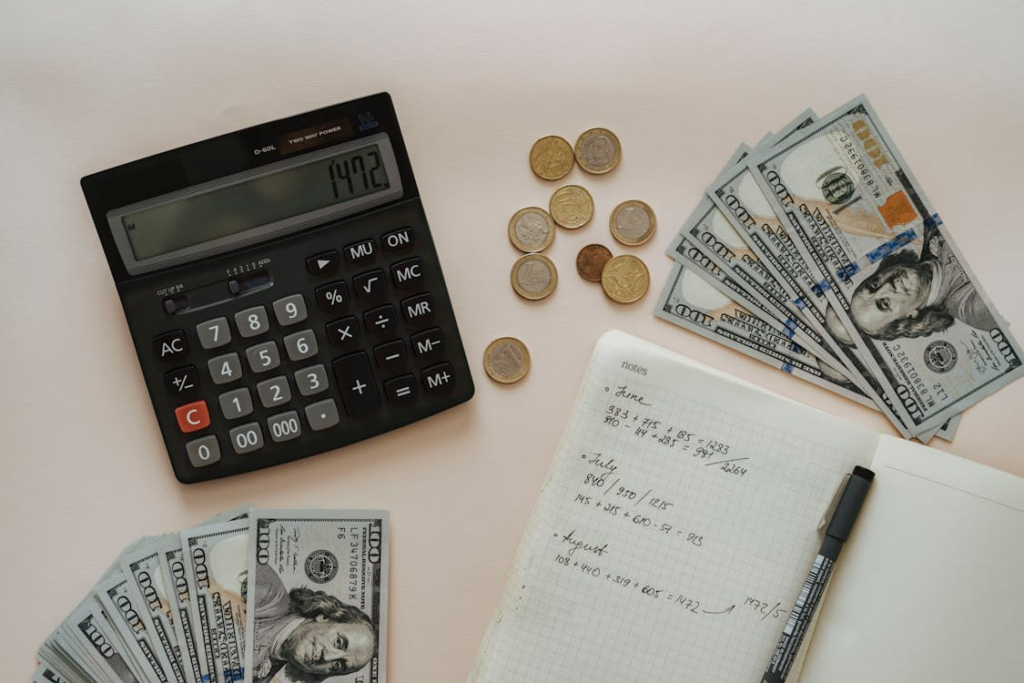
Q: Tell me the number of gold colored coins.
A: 3